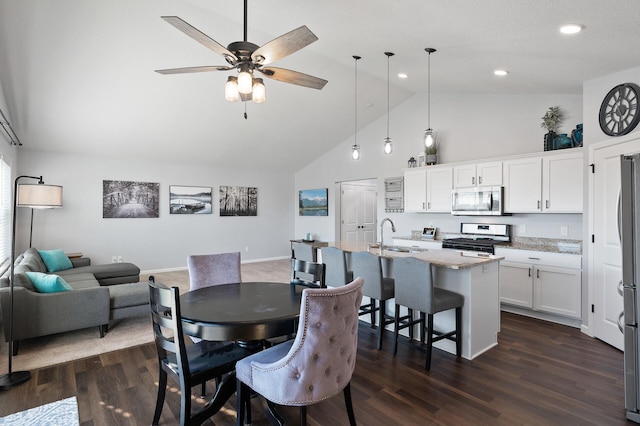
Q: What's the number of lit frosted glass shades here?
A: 3